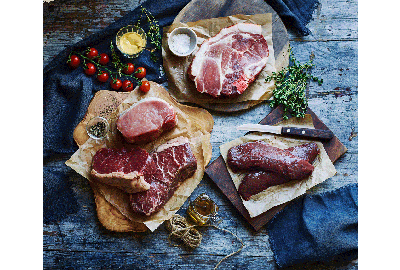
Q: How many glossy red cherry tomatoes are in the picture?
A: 10